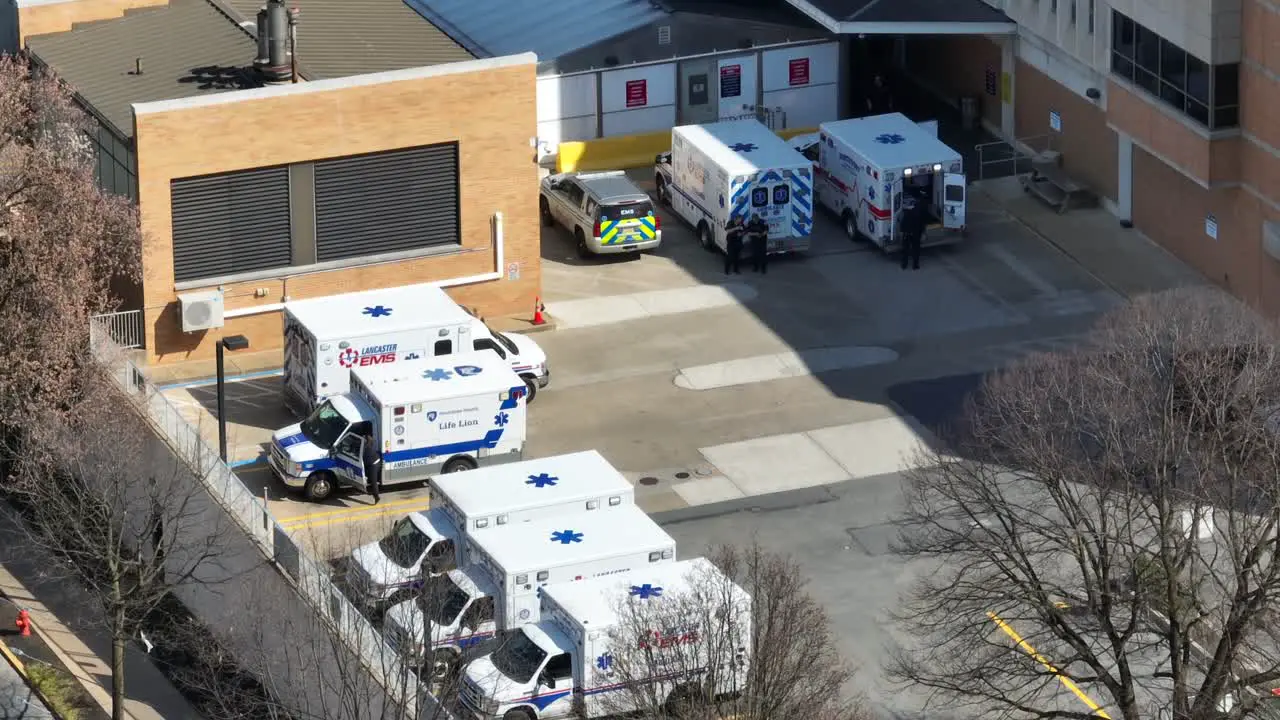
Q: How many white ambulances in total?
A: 7